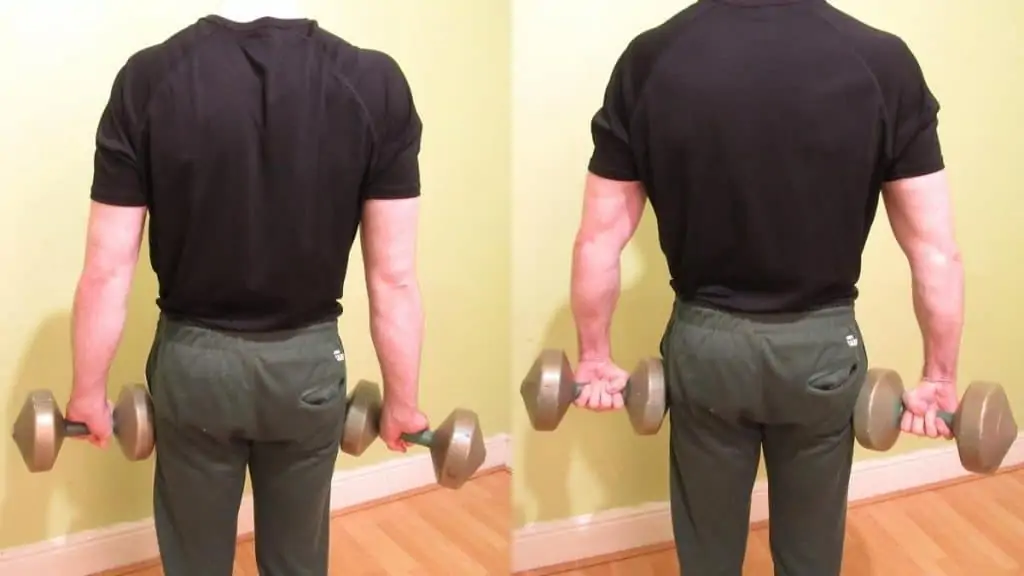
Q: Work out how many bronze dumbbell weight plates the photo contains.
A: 8